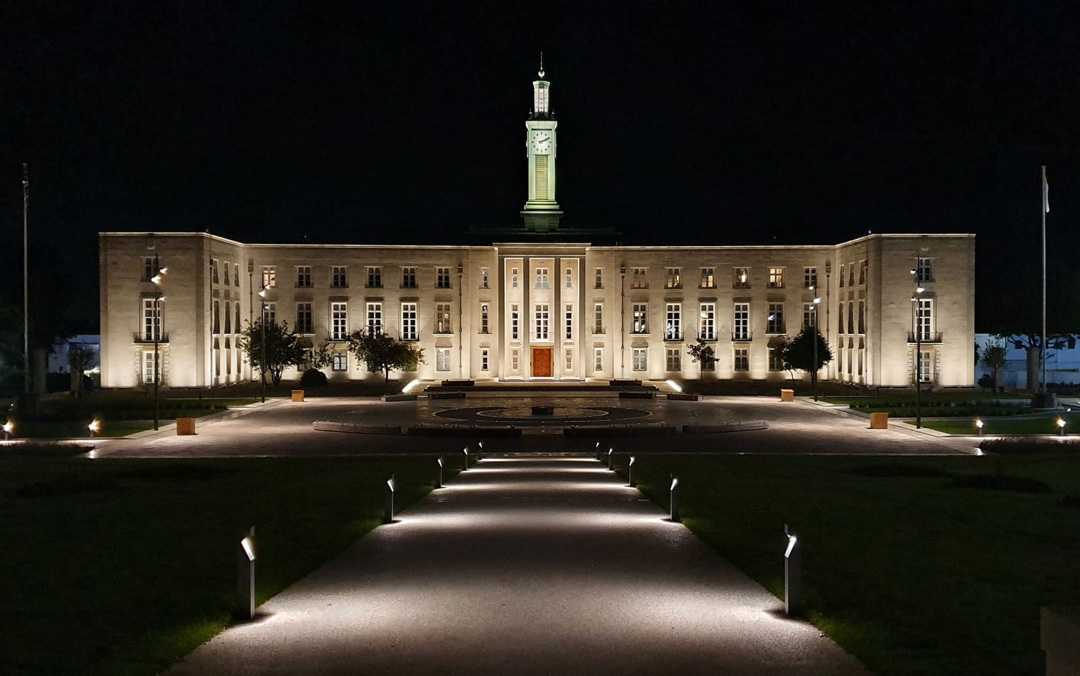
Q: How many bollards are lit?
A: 14